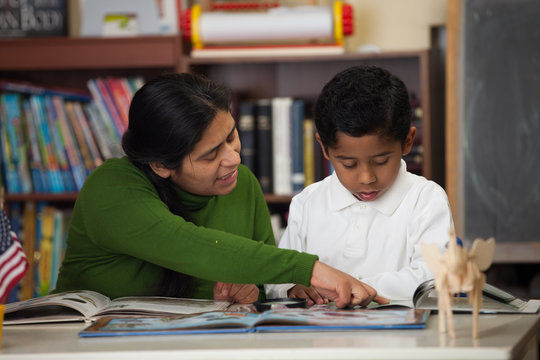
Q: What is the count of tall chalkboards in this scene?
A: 1